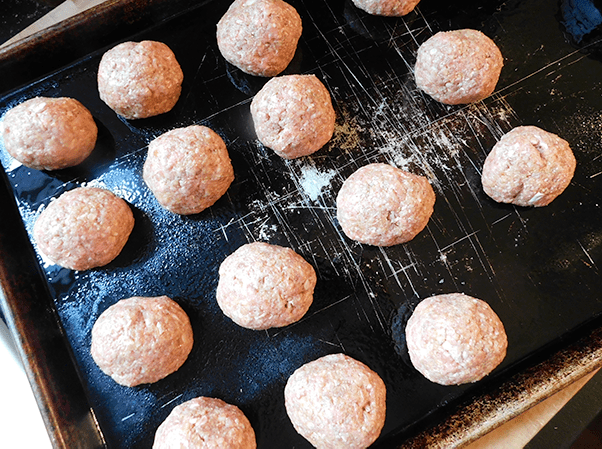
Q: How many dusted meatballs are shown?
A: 15